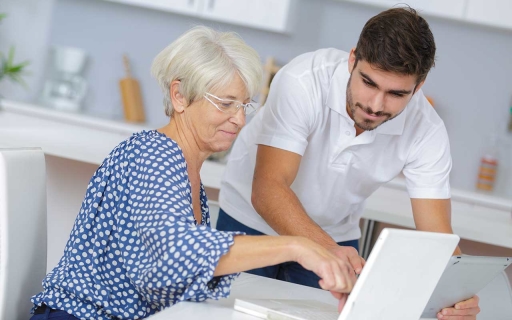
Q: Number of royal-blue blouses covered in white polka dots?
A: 1